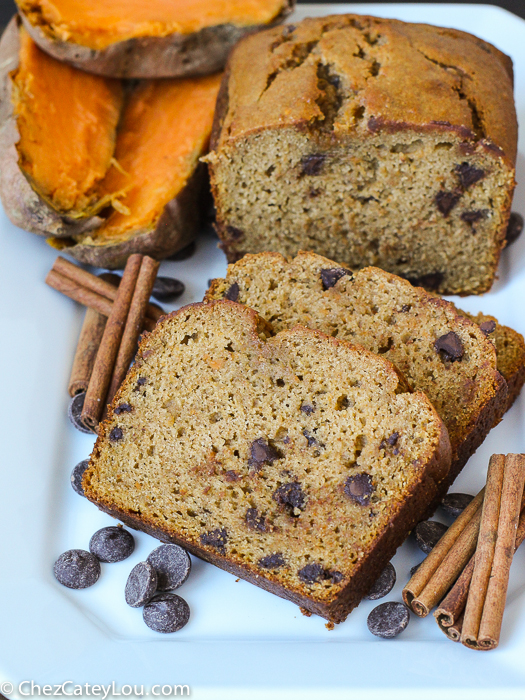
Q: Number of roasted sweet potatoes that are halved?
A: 3